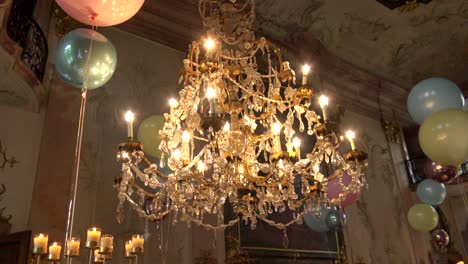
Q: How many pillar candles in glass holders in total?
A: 8